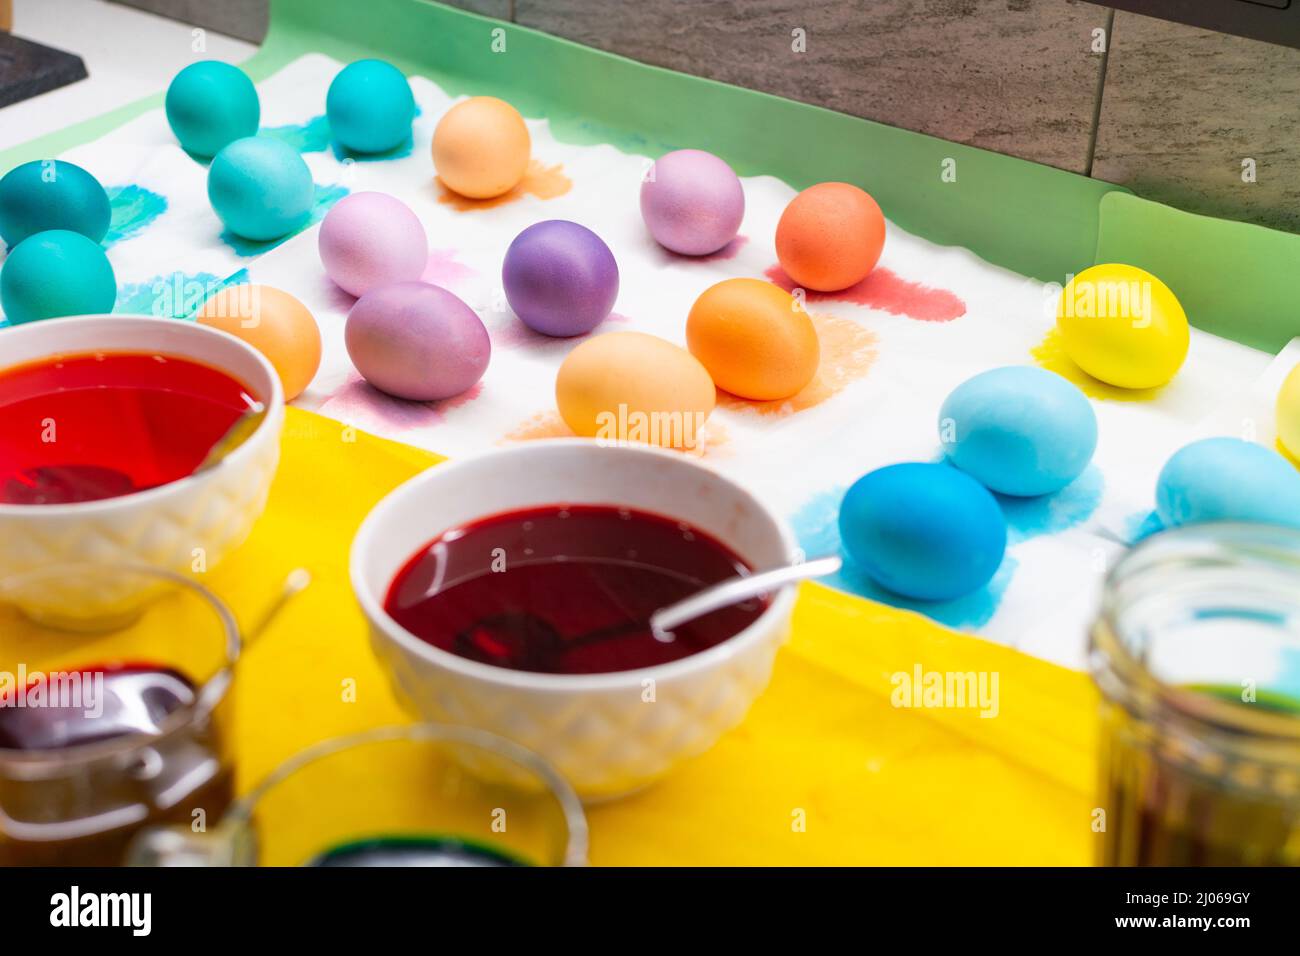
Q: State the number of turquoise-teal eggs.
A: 5